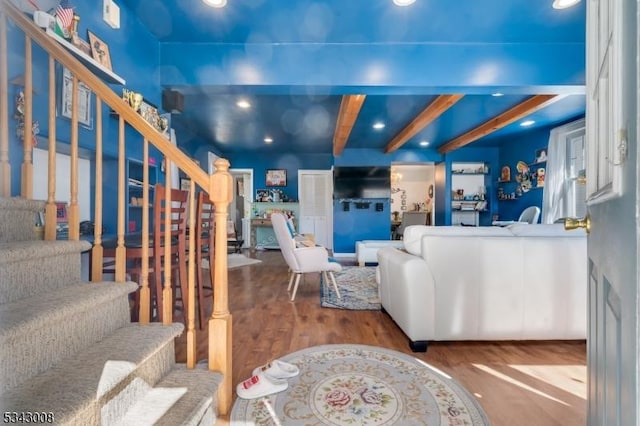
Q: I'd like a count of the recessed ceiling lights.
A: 9